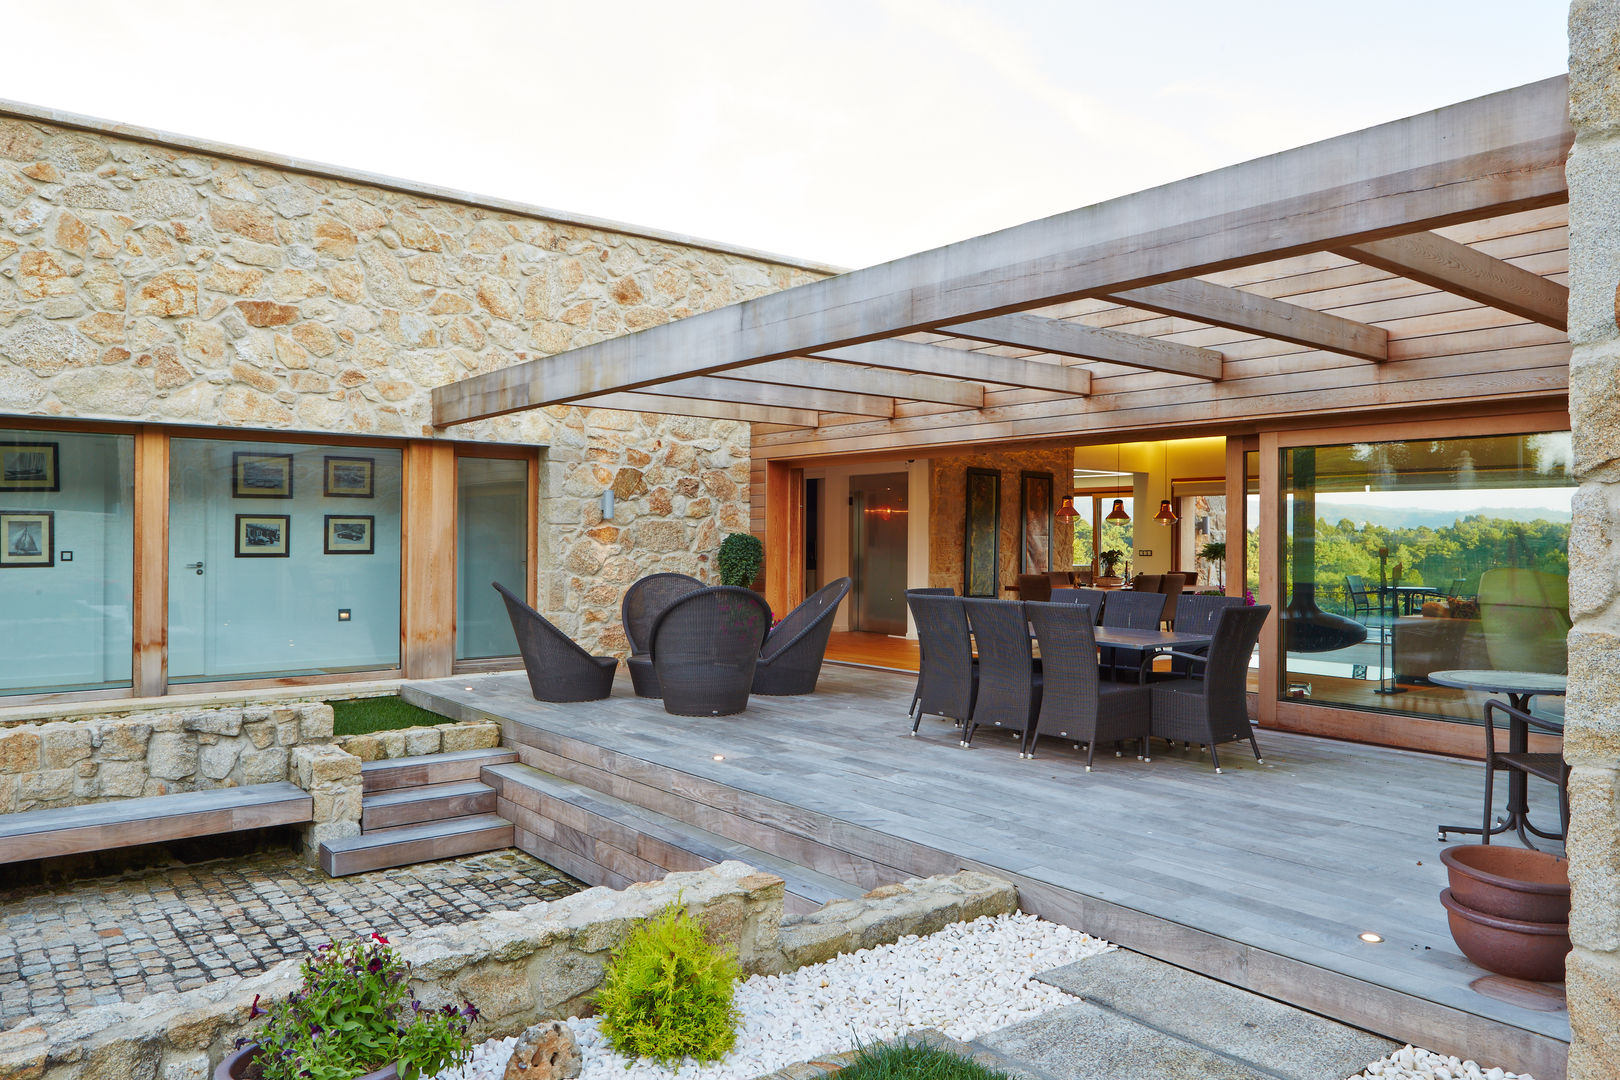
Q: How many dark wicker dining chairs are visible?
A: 8